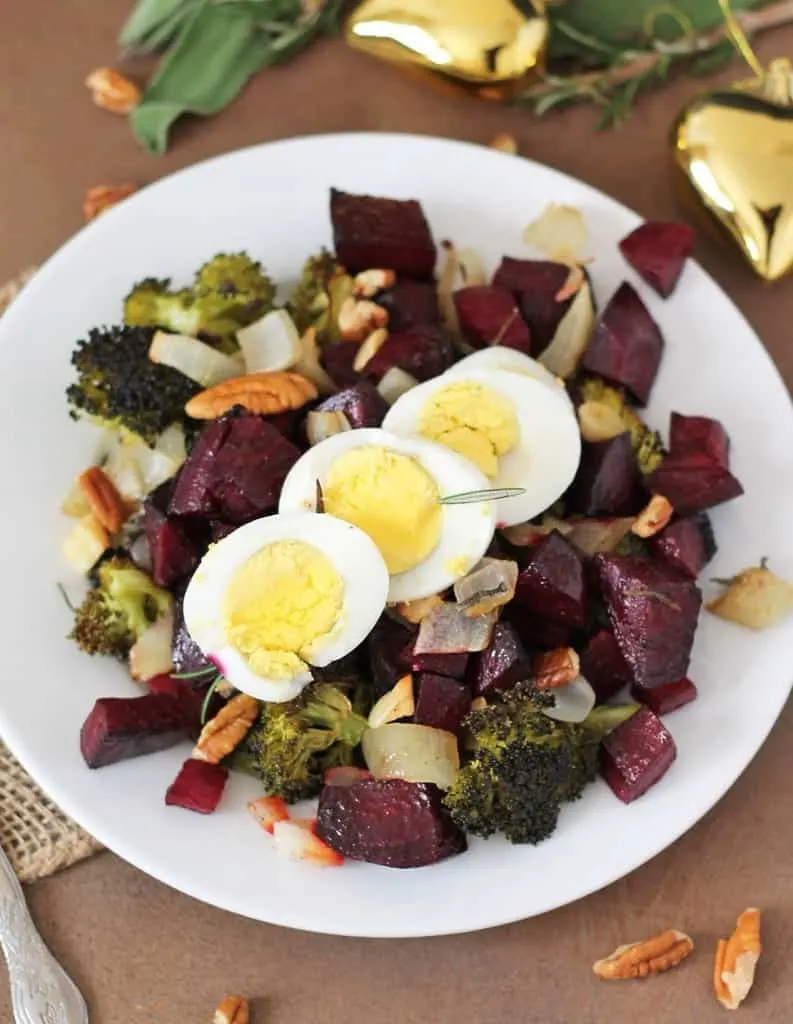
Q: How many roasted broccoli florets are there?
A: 7